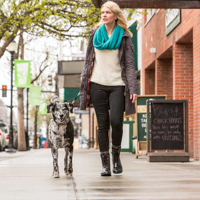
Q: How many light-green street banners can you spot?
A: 3